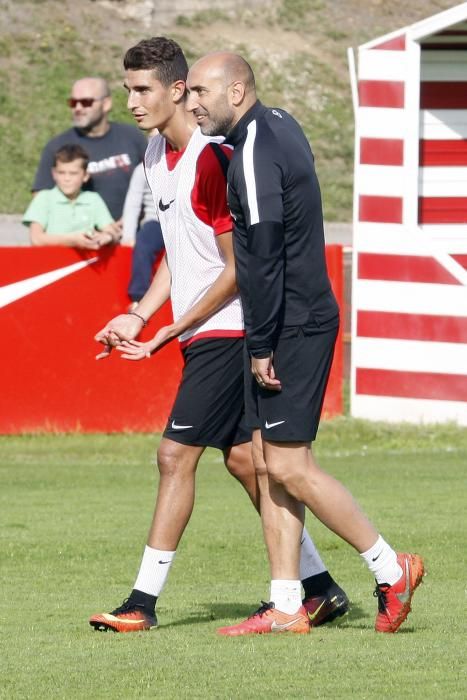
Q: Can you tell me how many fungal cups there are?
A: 0